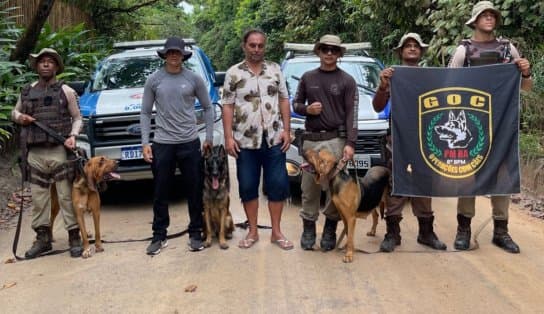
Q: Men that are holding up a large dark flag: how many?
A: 2